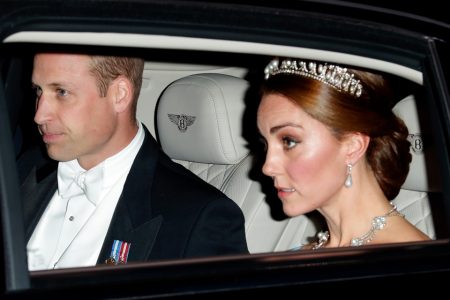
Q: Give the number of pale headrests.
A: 2